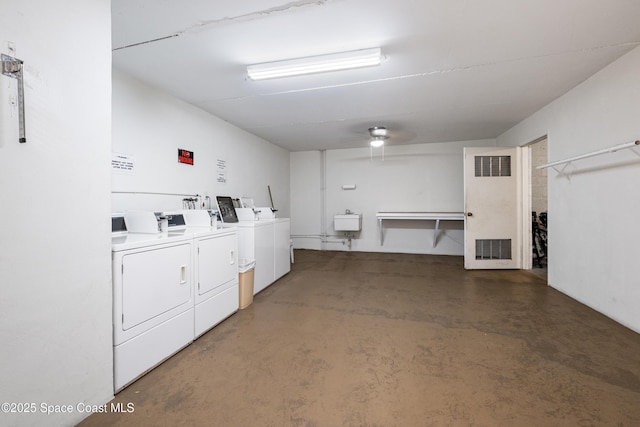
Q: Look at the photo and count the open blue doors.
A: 0